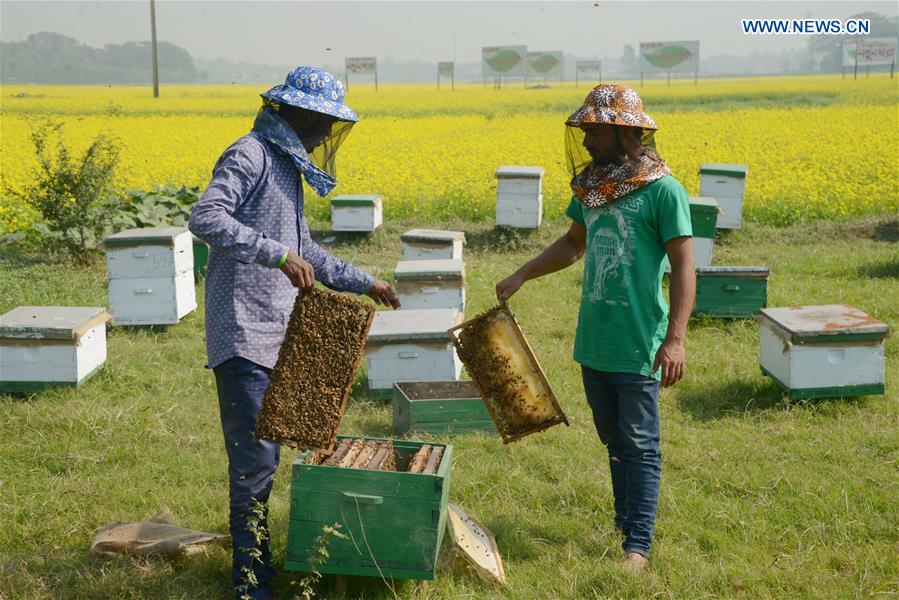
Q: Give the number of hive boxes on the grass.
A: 14